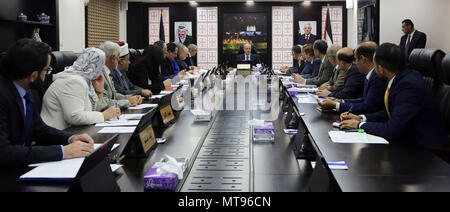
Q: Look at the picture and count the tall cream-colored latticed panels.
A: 4